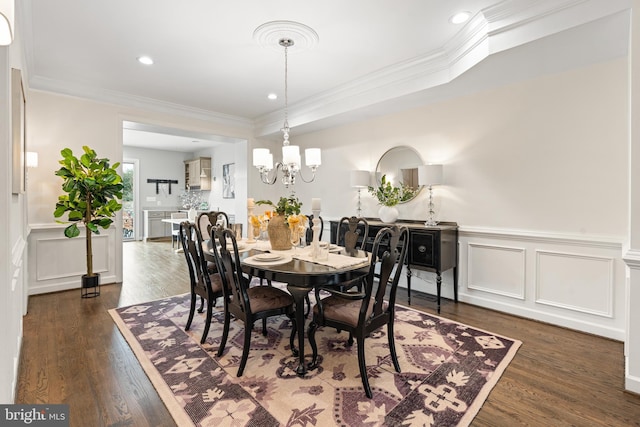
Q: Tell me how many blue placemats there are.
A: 0